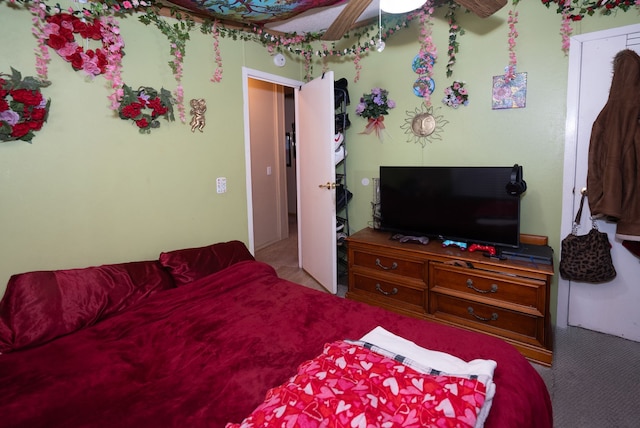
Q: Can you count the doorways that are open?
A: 1